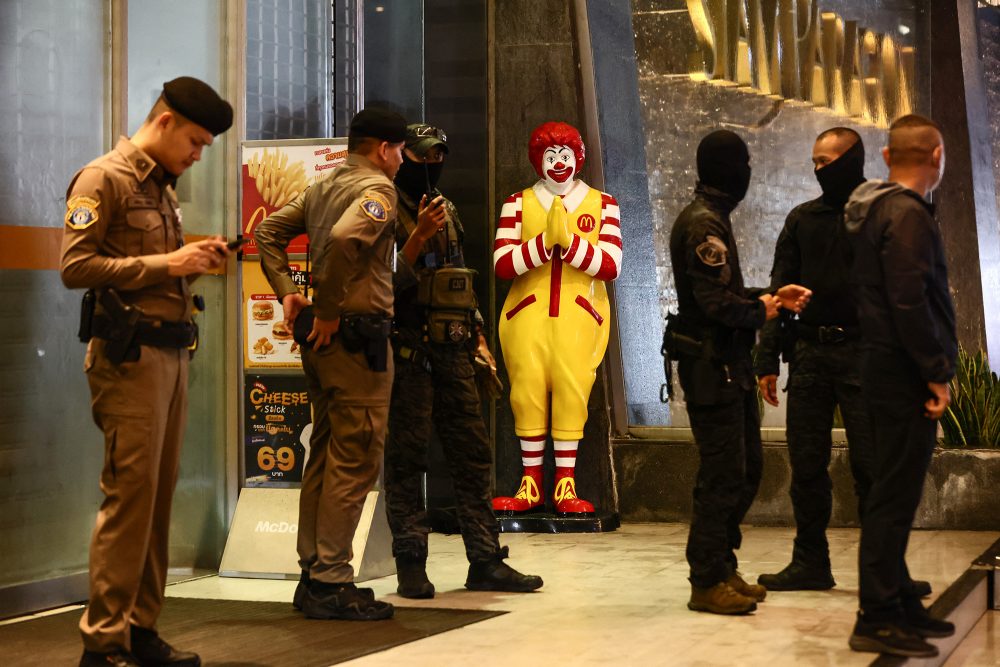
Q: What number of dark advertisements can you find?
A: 1